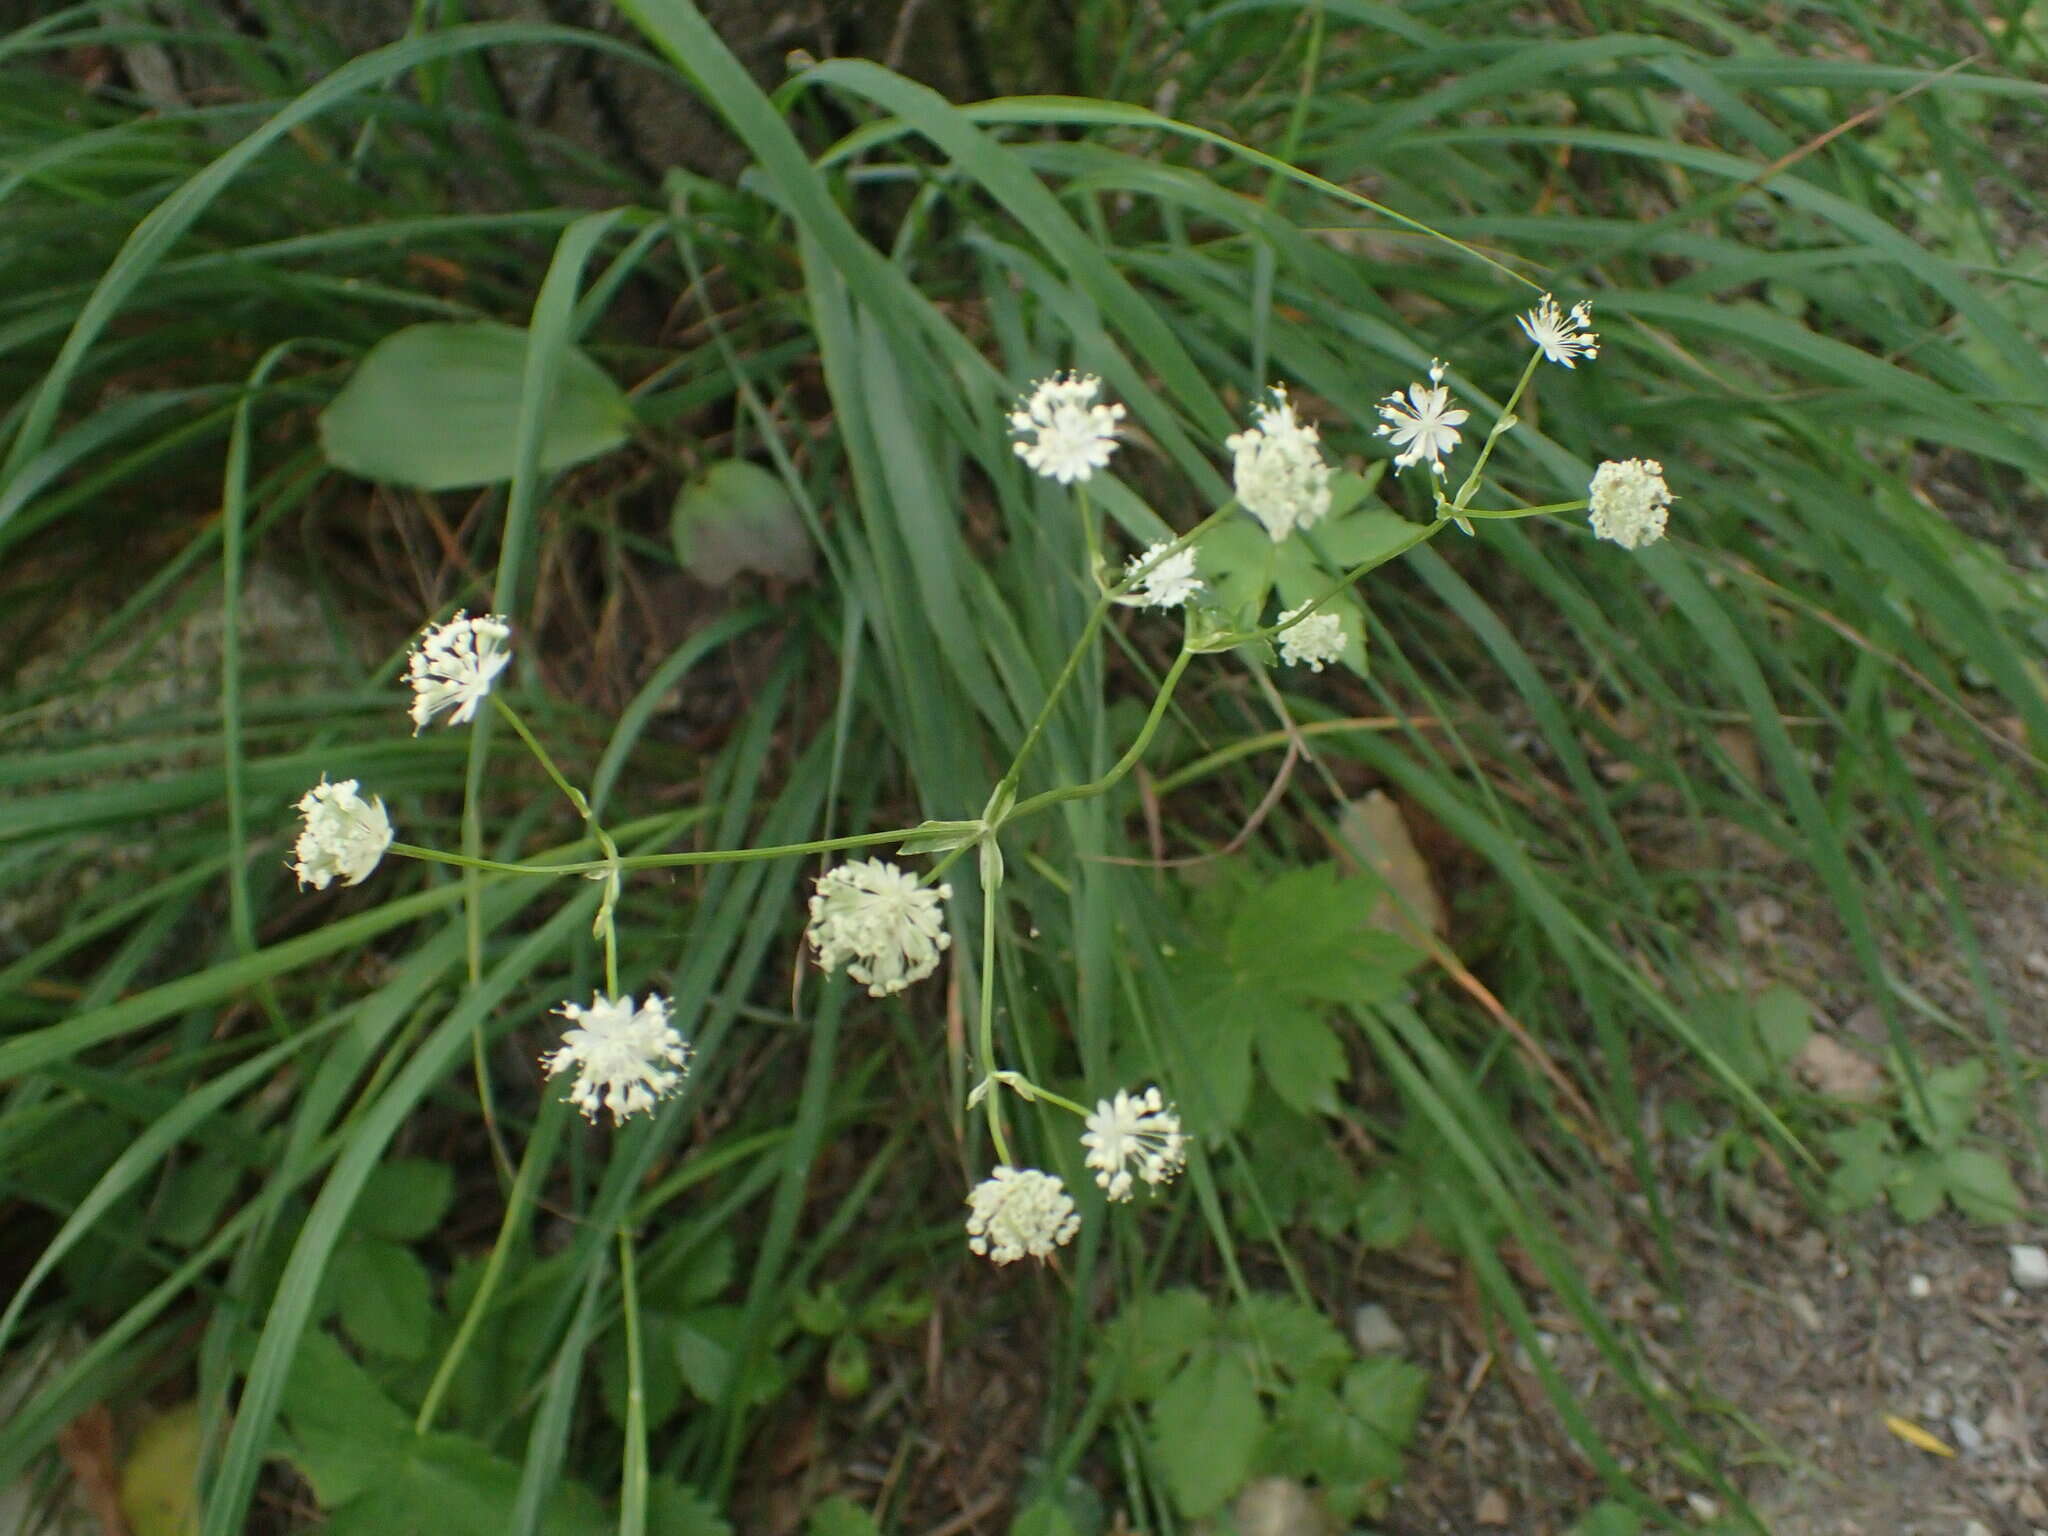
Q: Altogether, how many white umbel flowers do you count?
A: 13